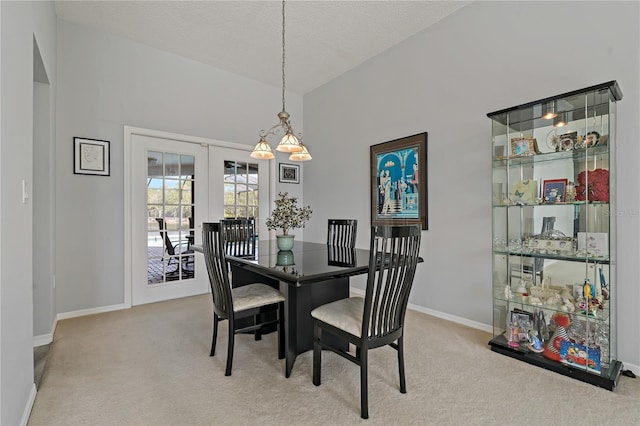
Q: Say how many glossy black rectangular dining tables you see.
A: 1